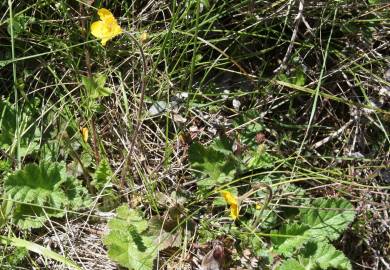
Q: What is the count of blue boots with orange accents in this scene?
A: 0